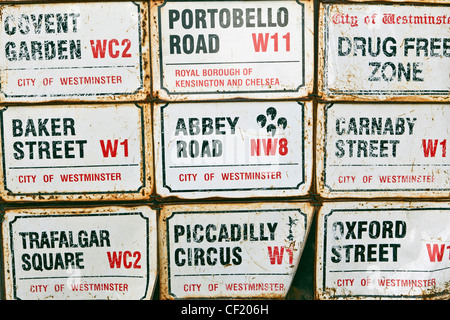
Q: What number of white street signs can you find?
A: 9